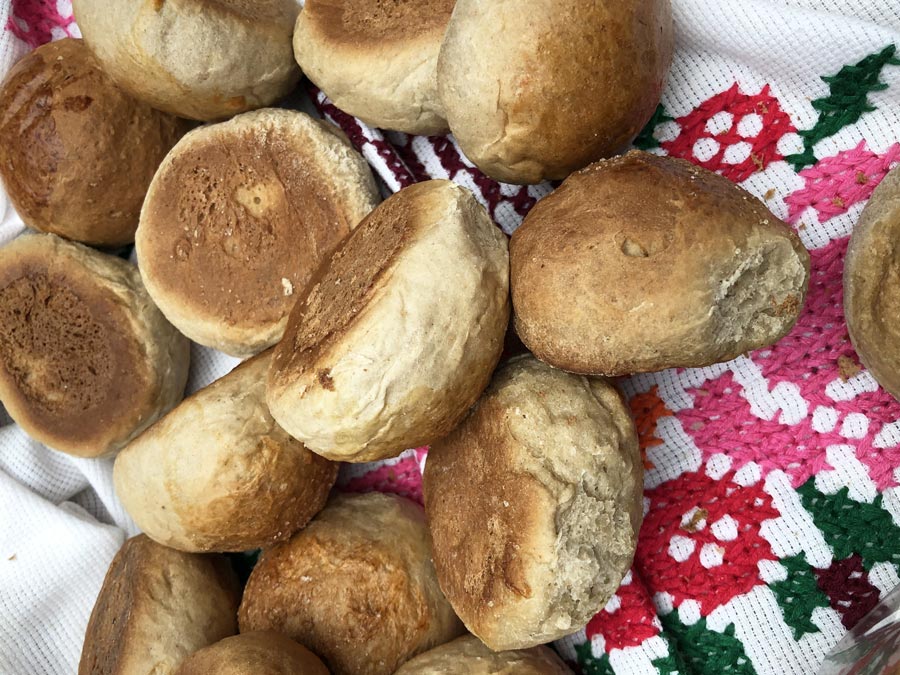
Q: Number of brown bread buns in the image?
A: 15